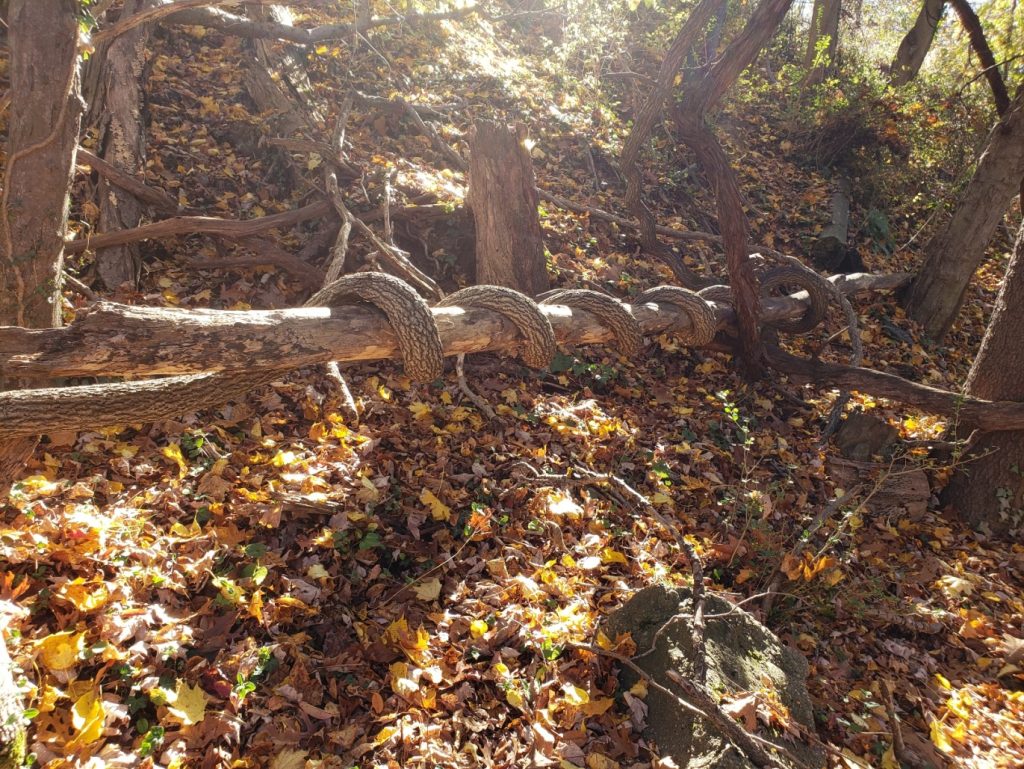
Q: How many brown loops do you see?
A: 6